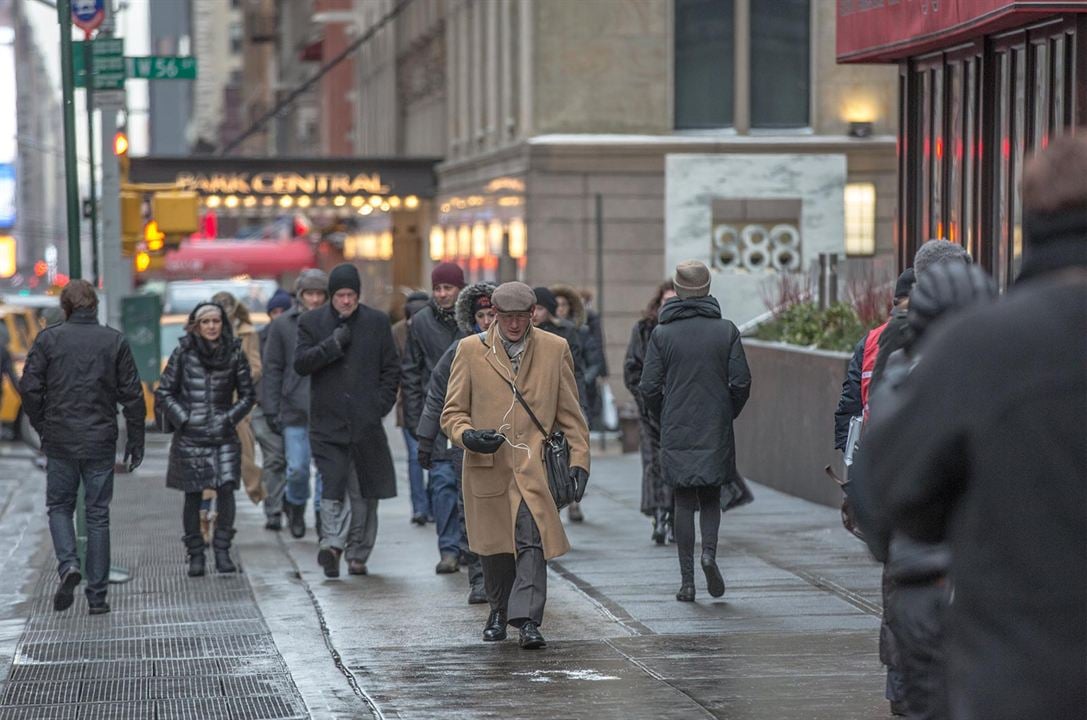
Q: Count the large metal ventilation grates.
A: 1